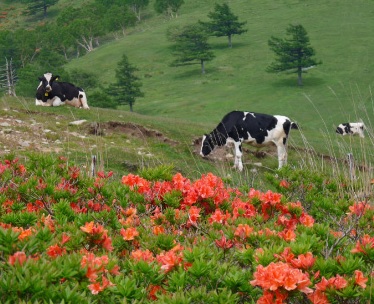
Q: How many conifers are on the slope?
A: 4